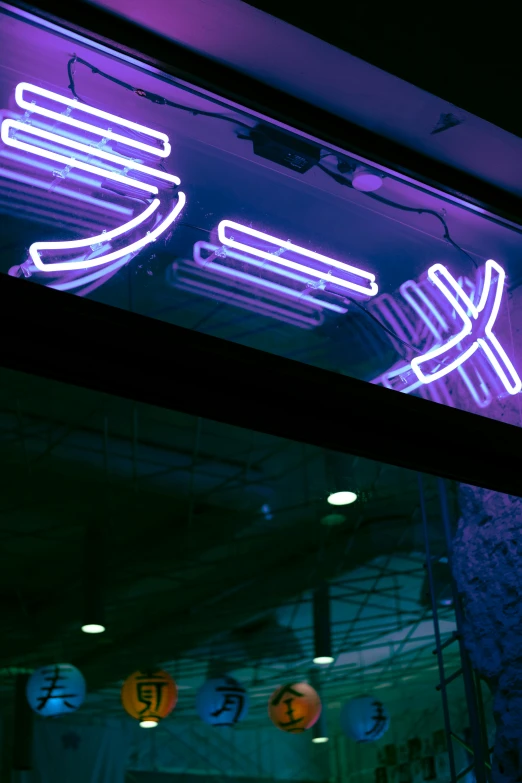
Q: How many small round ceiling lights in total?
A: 5